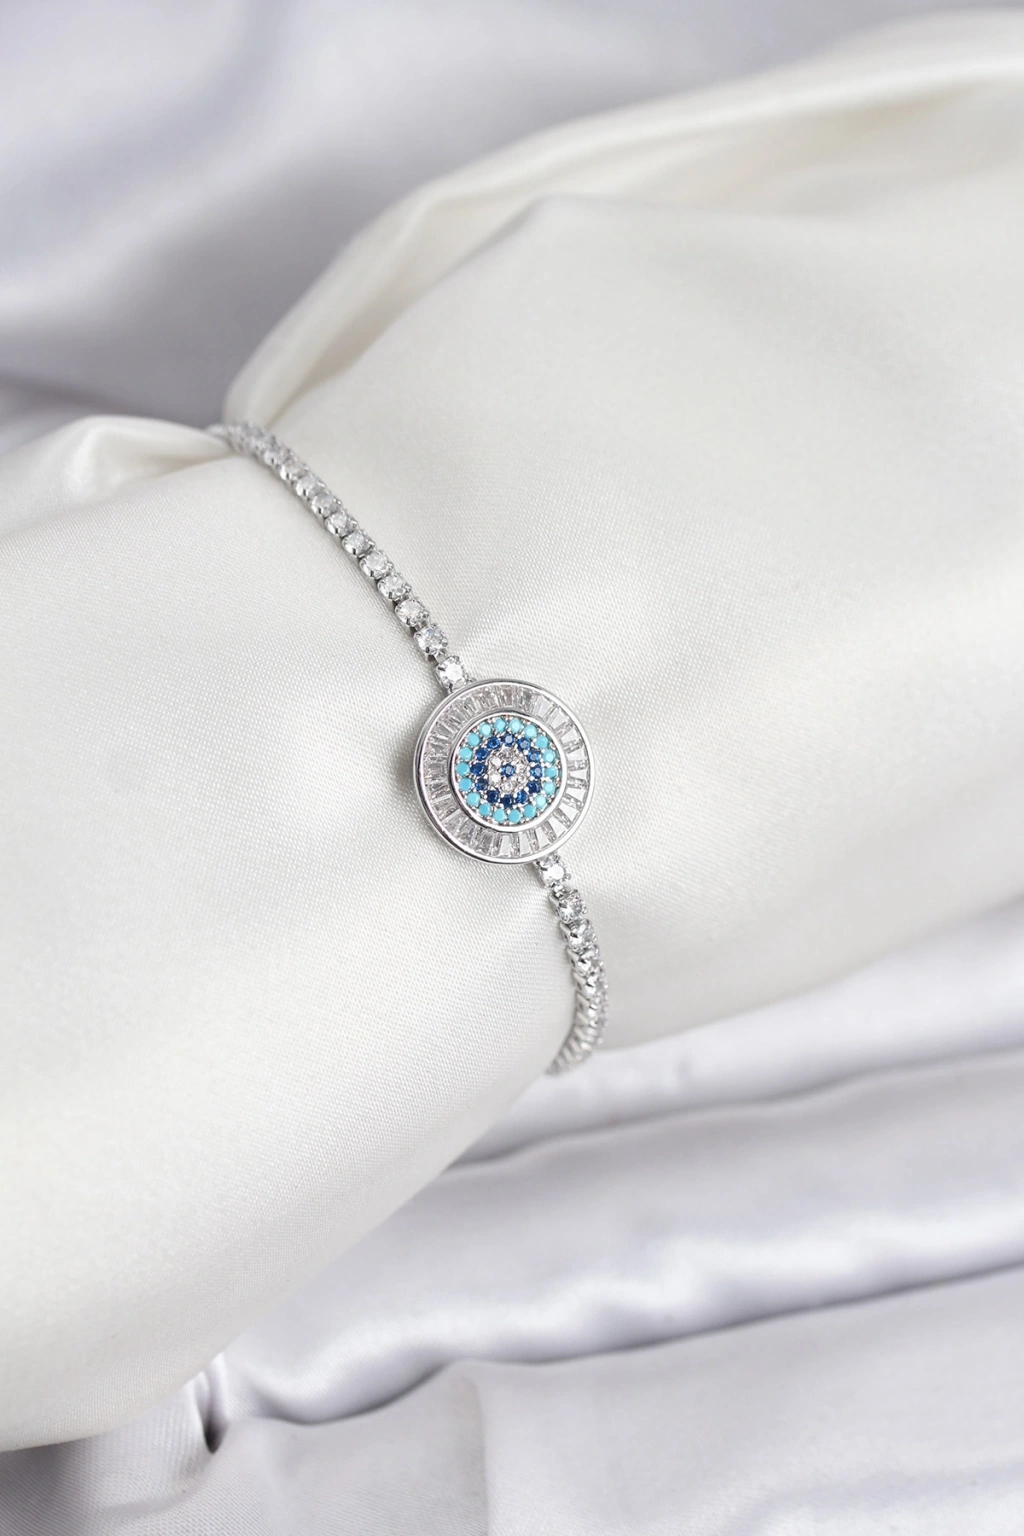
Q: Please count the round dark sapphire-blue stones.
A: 13